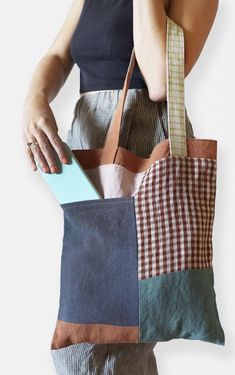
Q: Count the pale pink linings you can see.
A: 1